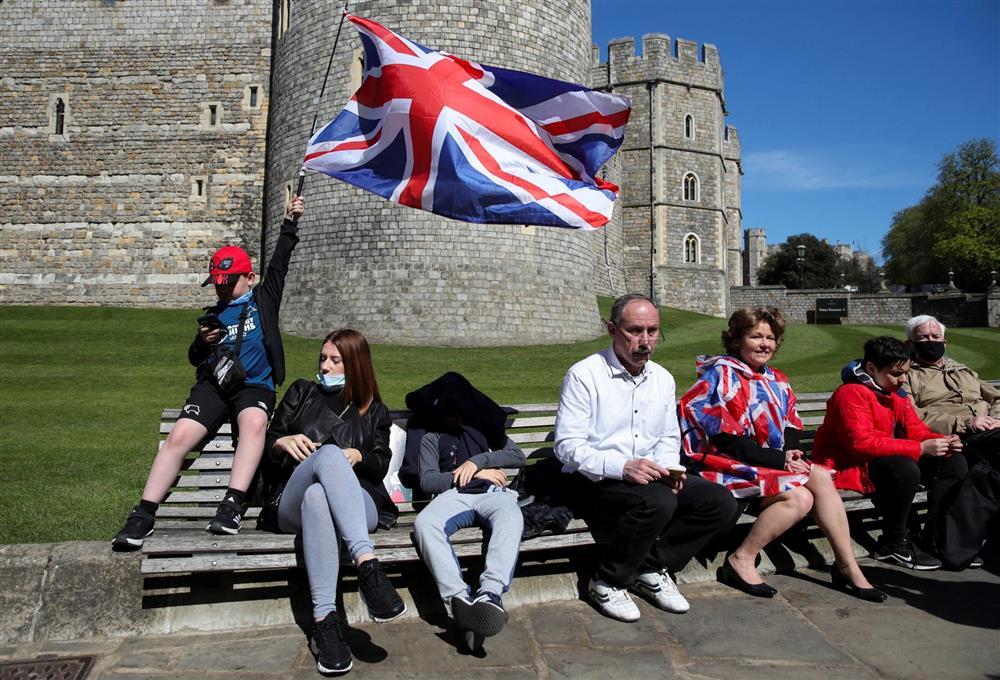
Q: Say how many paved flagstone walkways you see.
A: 1